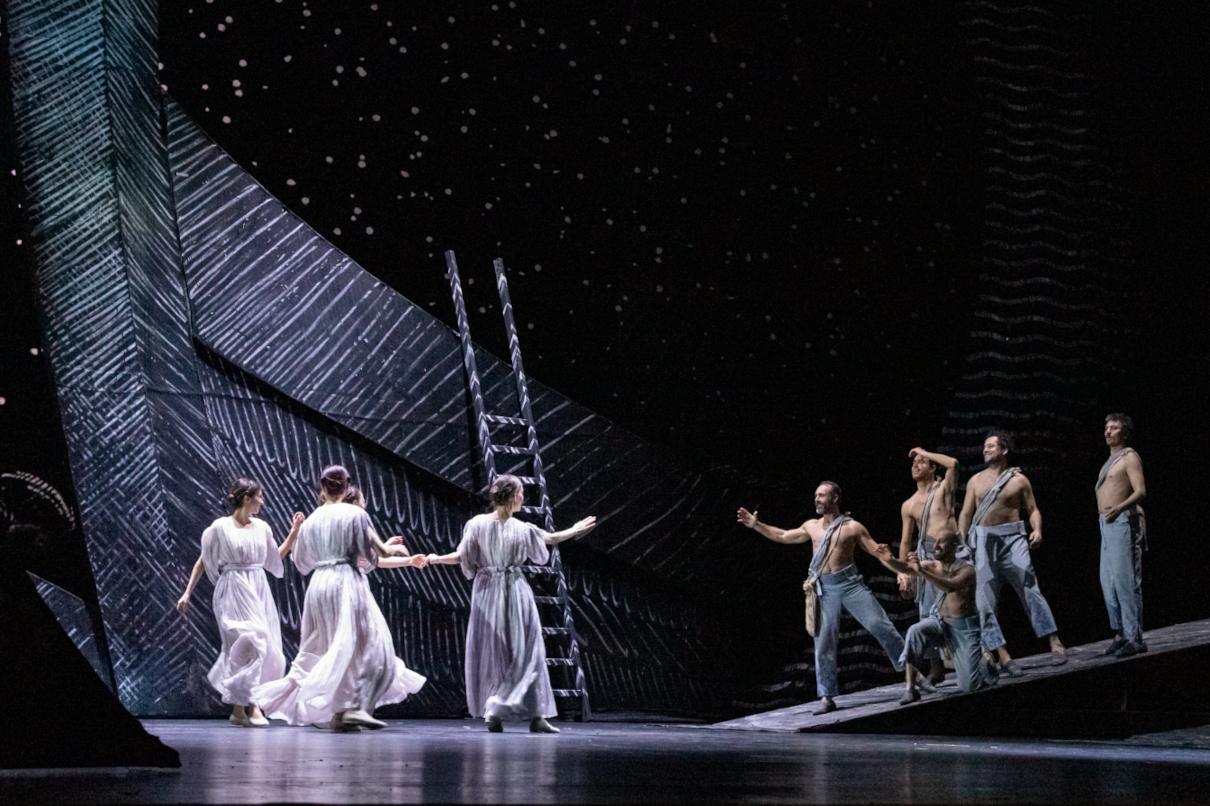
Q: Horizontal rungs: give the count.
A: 9